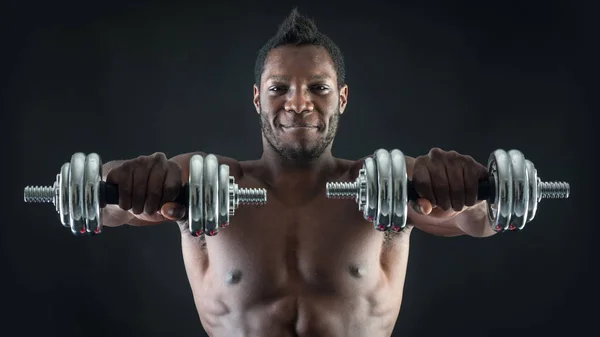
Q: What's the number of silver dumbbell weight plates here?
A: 12